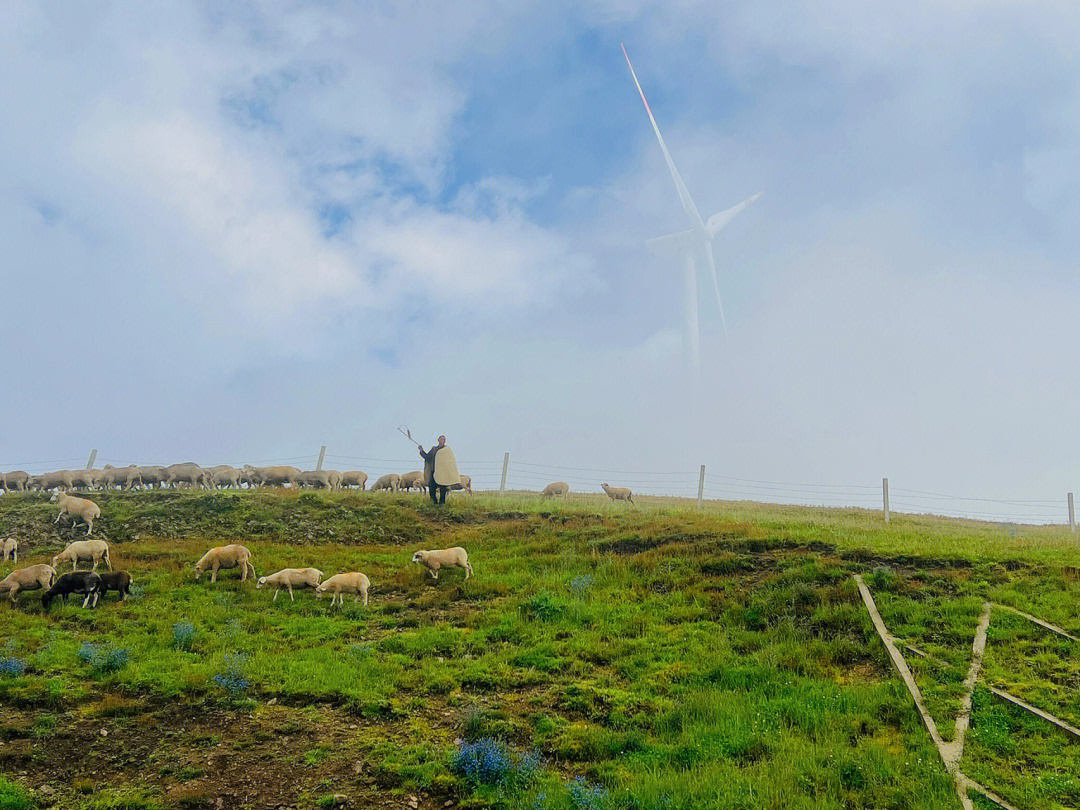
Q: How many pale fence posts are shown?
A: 6